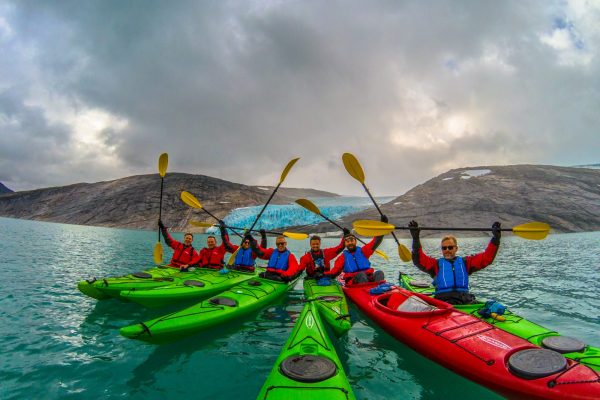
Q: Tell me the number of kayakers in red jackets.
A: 7